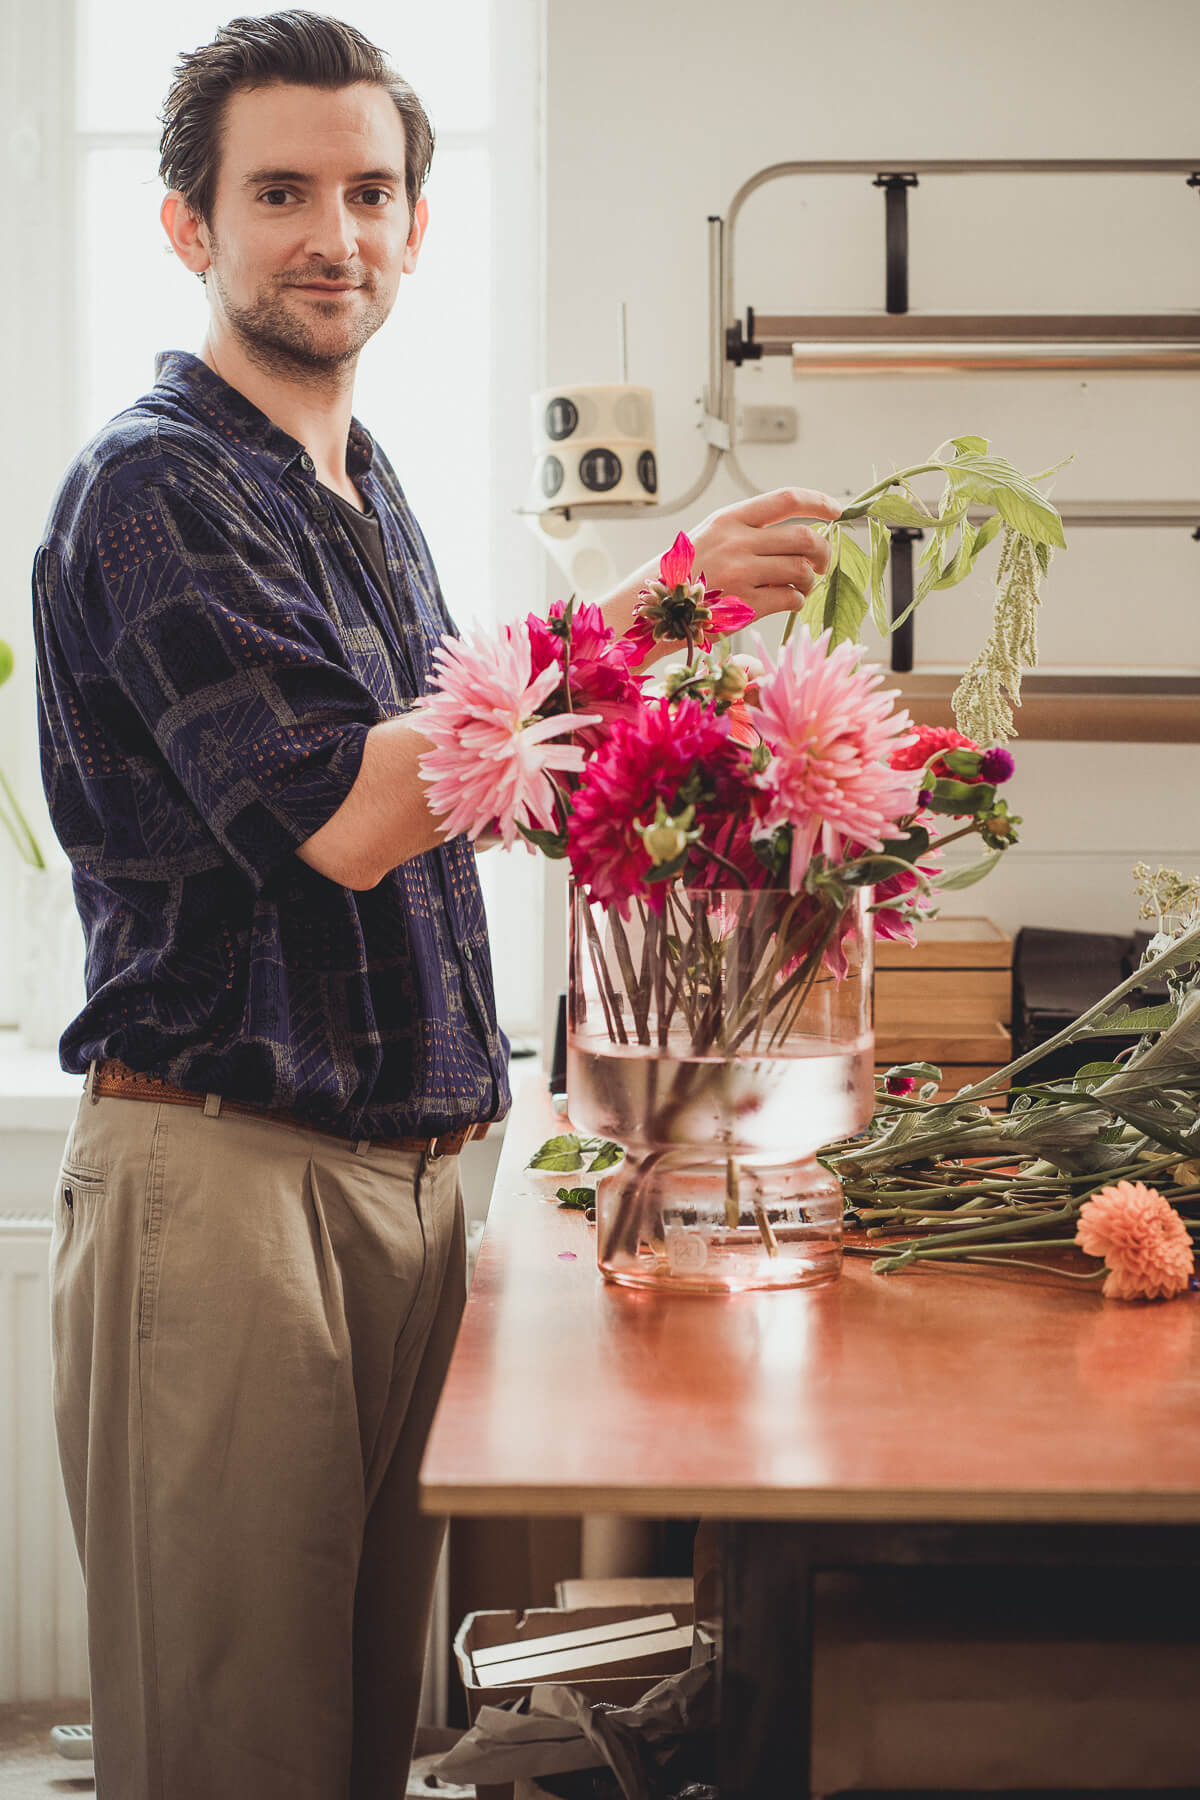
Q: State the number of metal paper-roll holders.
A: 2